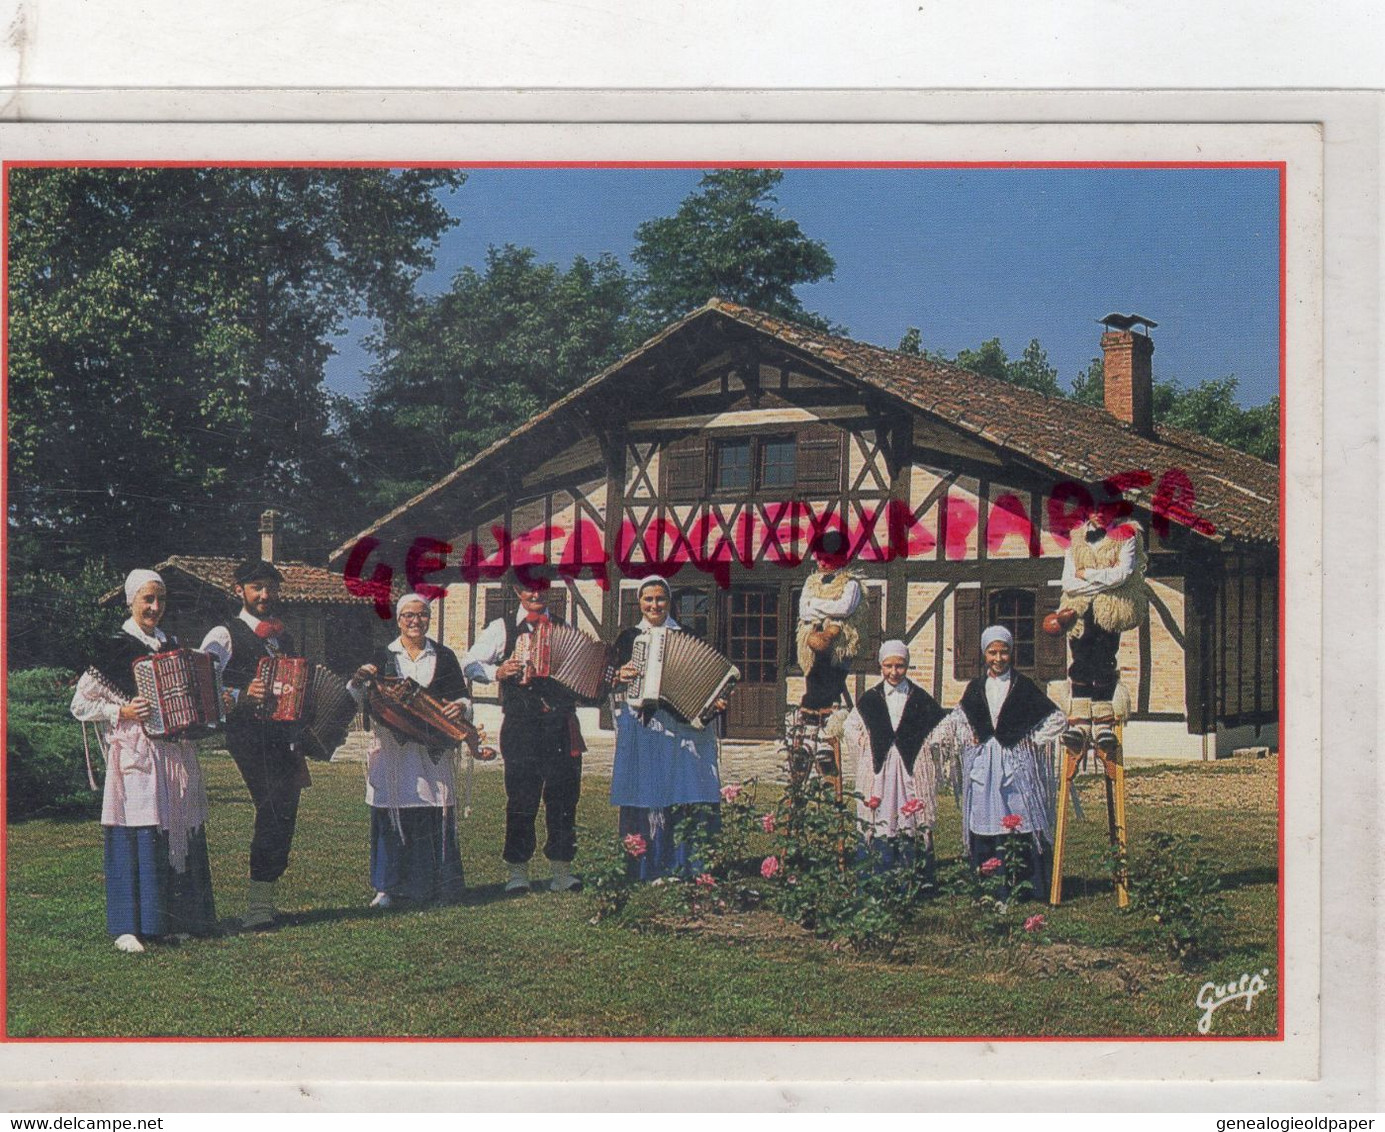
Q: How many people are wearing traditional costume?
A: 9